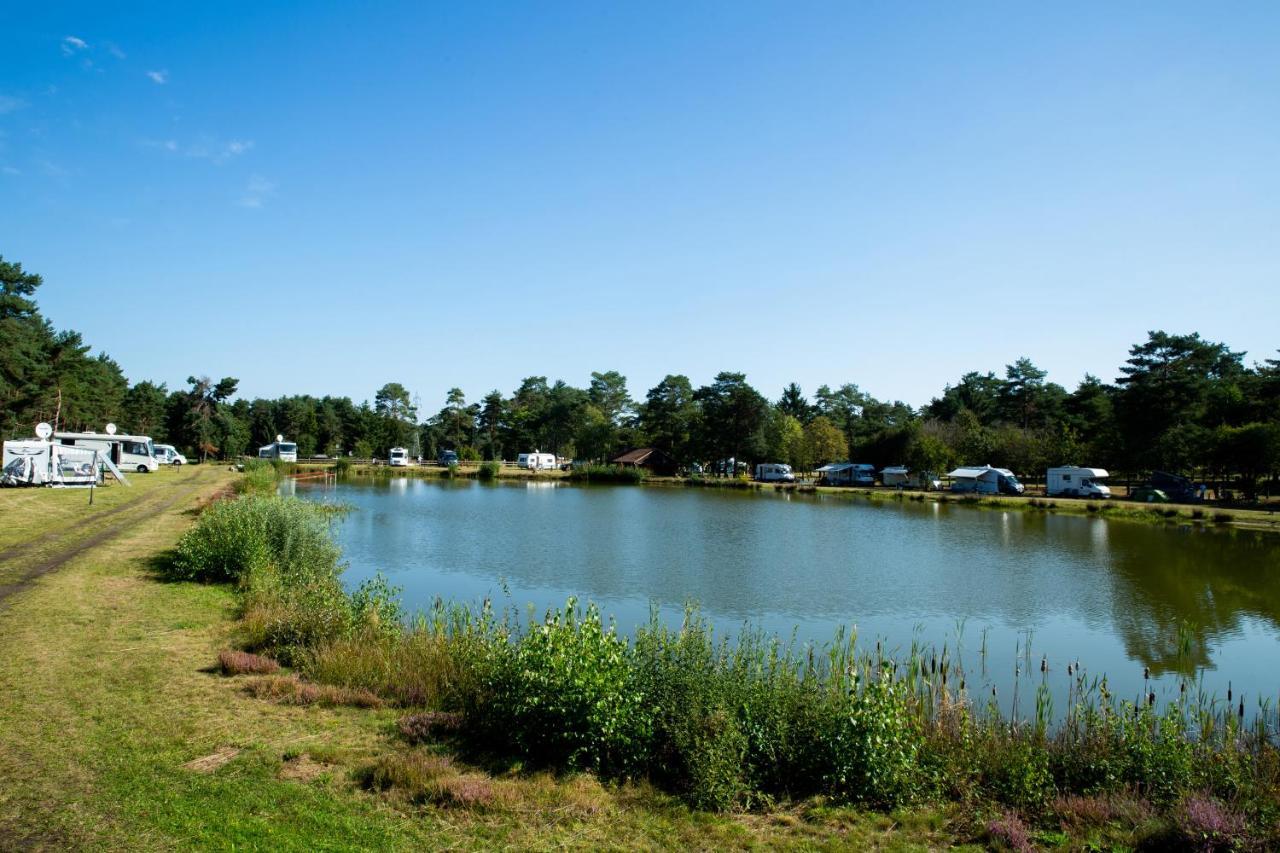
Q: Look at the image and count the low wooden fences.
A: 1